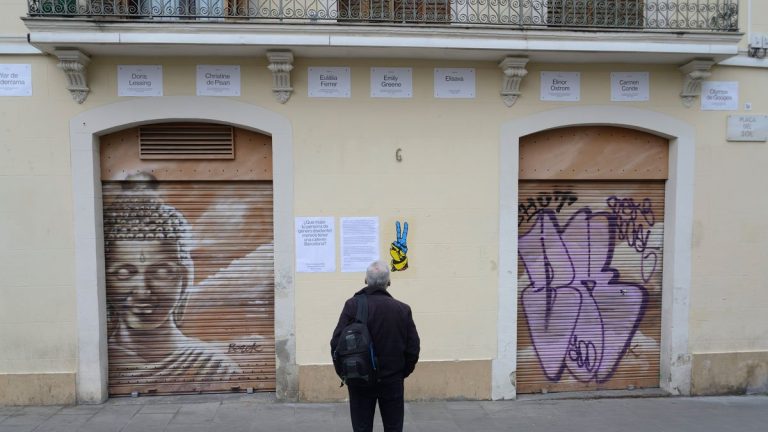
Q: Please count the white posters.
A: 11